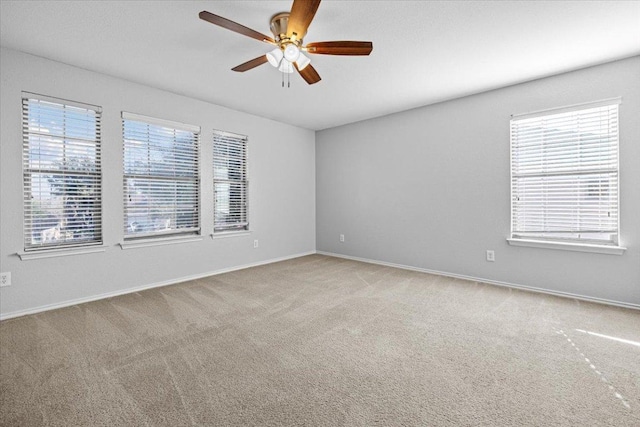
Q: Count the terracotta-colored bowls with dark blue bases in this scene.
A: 0